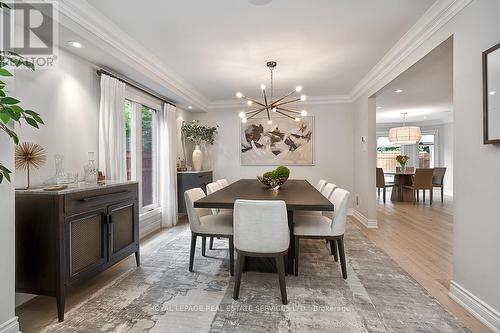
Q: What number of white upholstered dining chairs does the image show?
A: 7